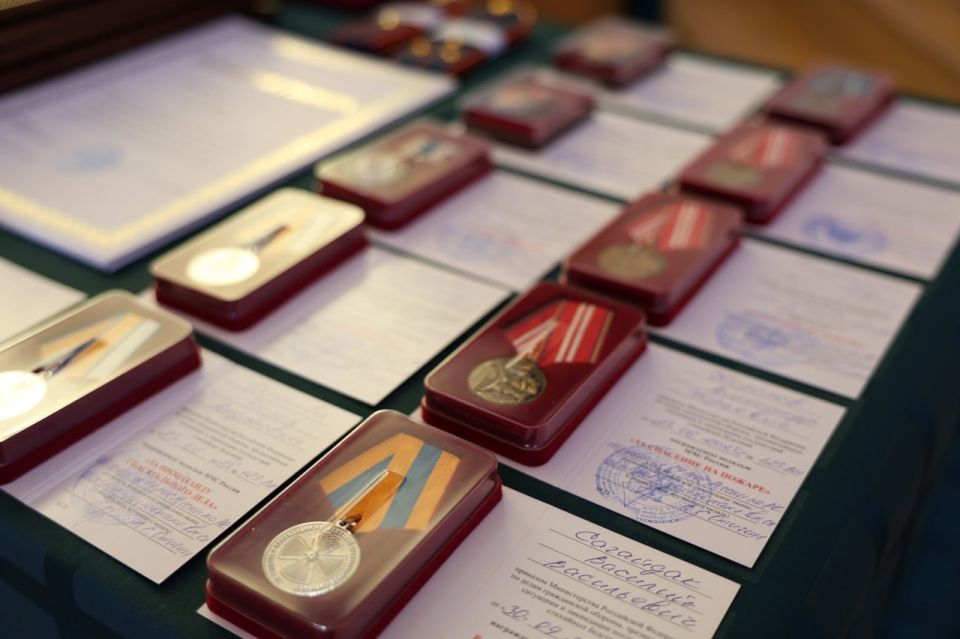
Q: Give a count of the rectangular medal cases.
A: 10